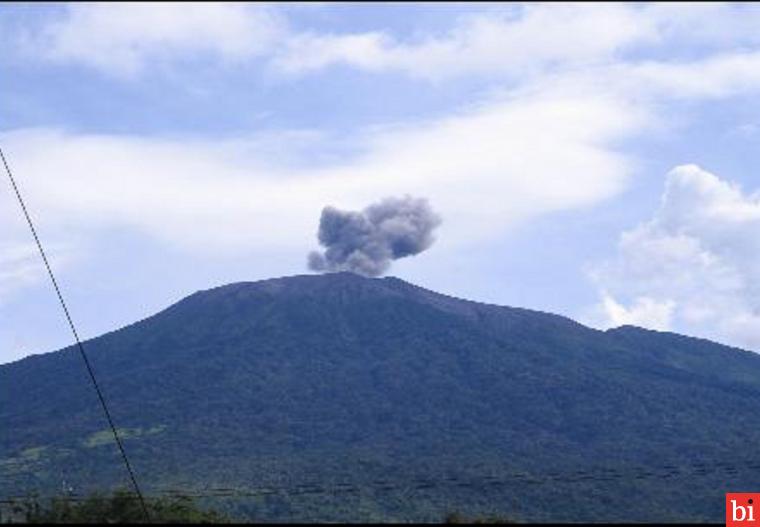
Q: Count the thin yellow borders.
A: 0